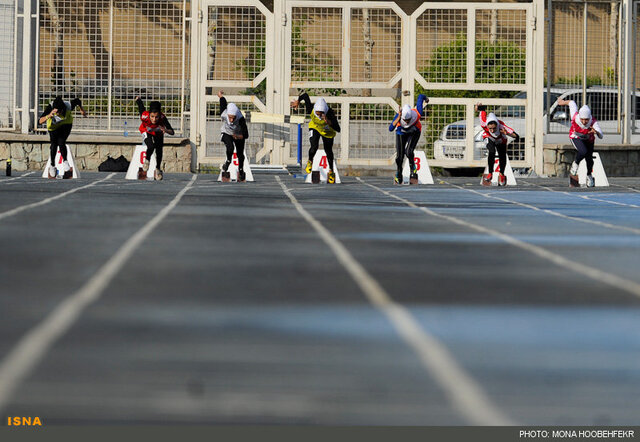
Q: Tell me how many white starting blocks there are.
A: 7